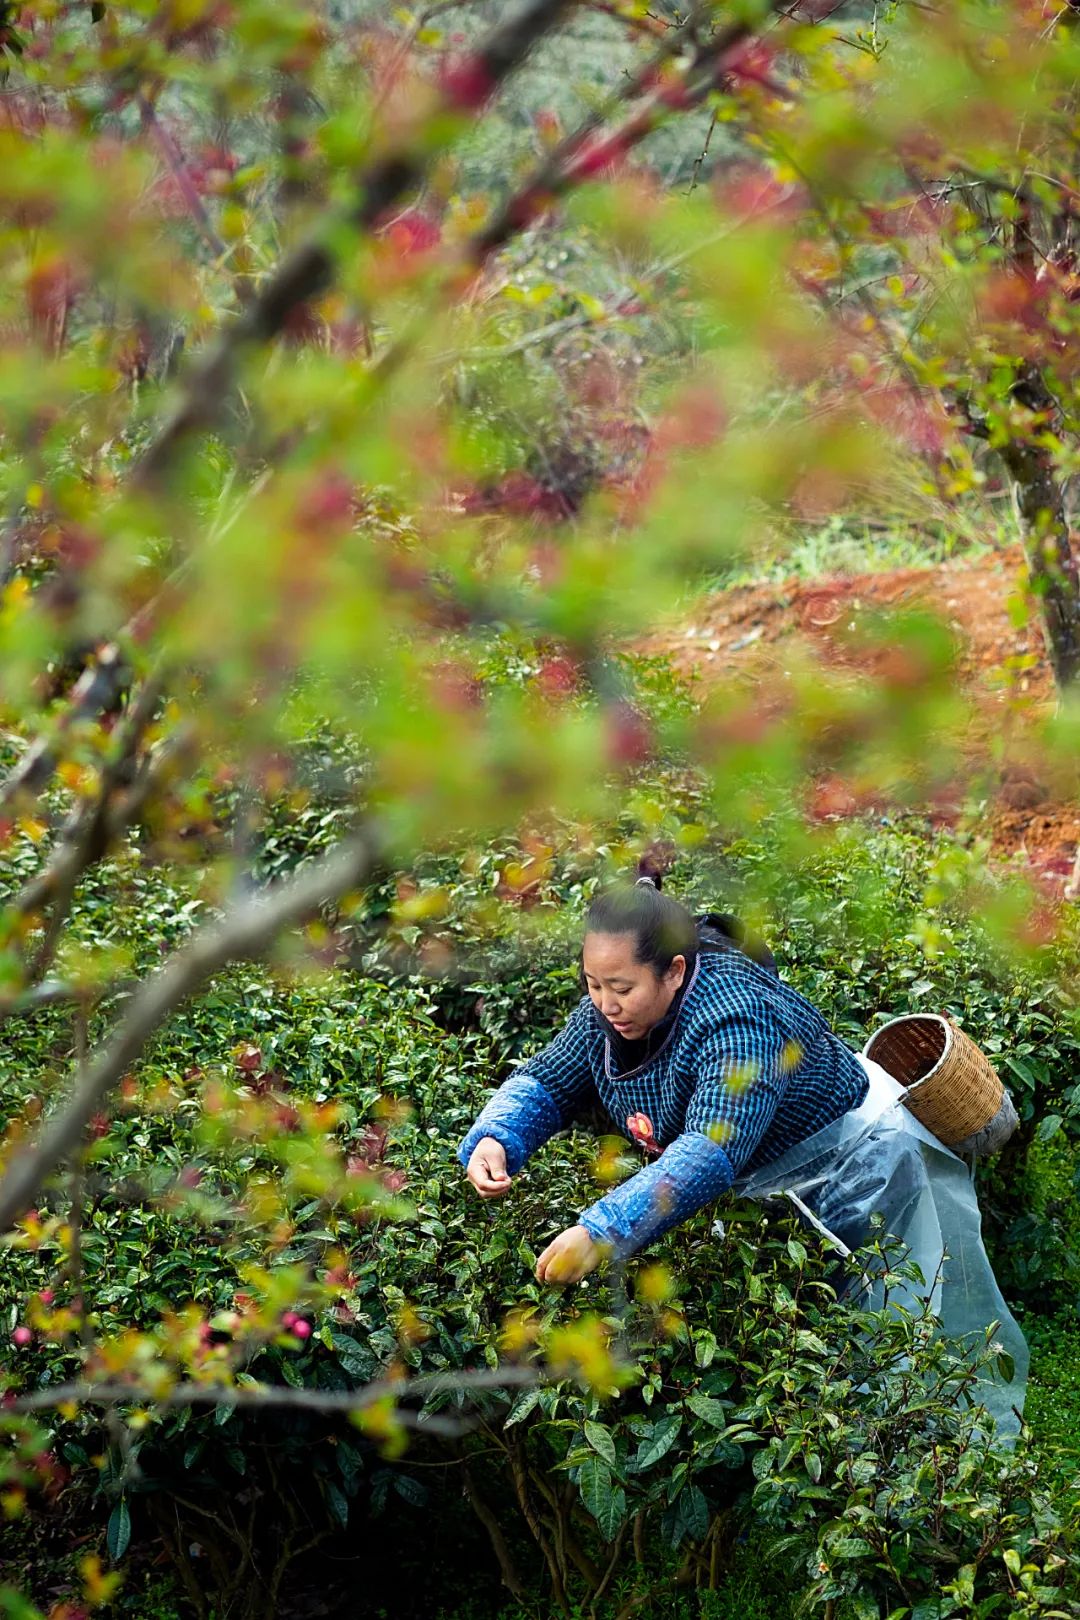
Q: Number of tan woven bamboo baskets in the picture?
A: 1